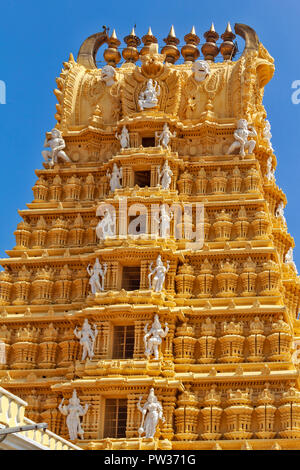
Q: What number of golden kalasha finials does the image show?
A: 7